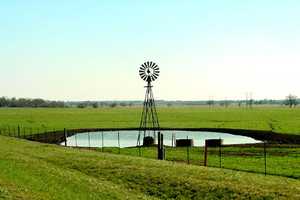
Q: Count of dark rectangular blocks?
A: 2